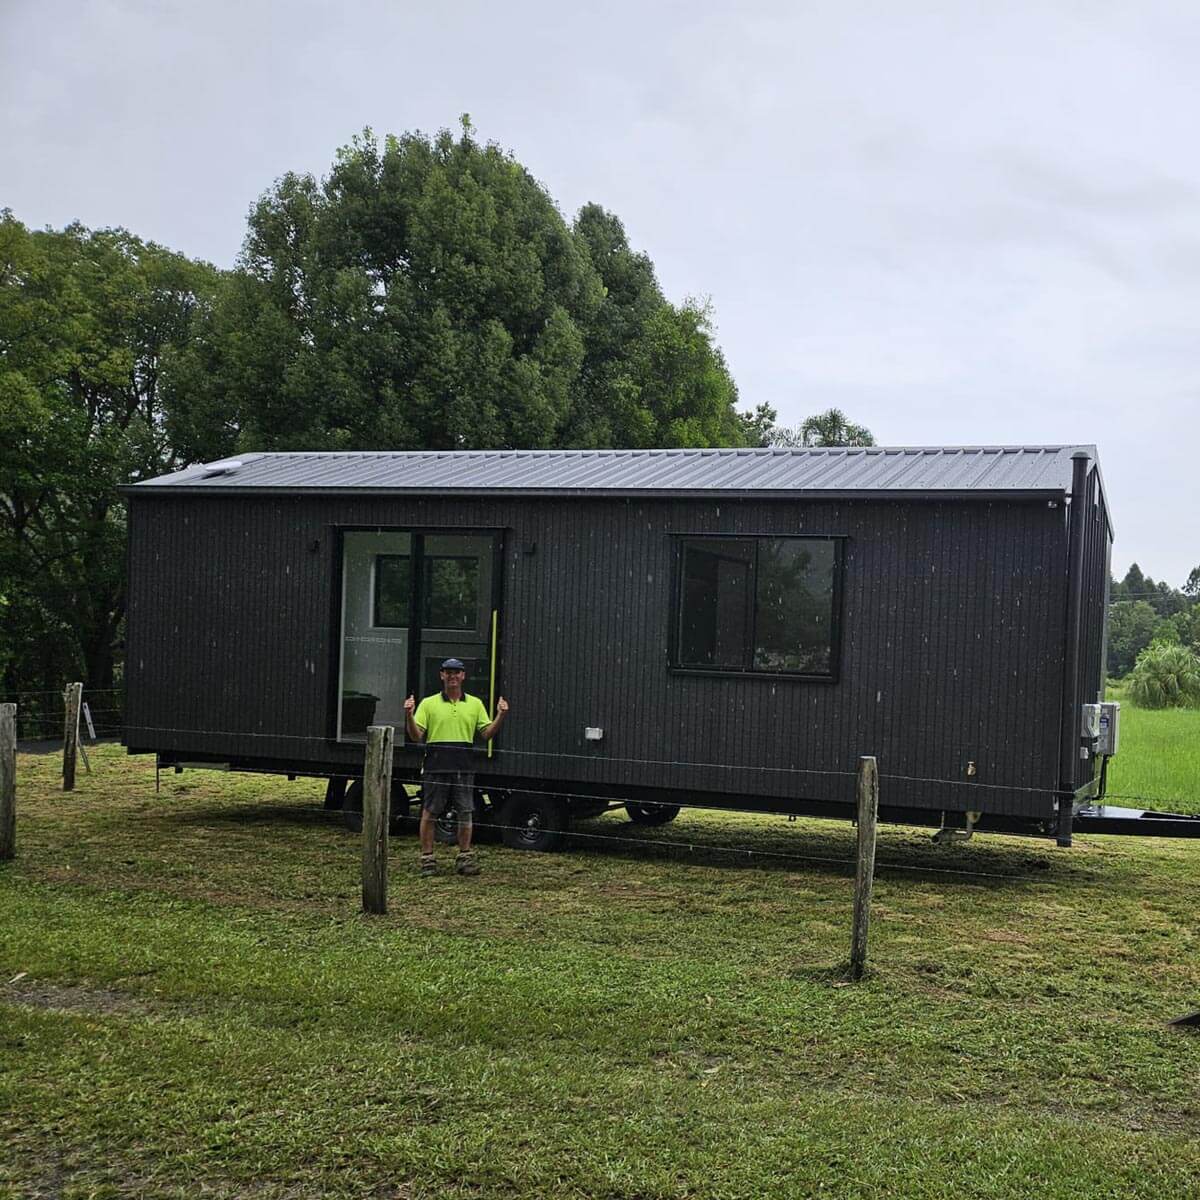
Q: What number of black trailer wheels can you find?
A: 4